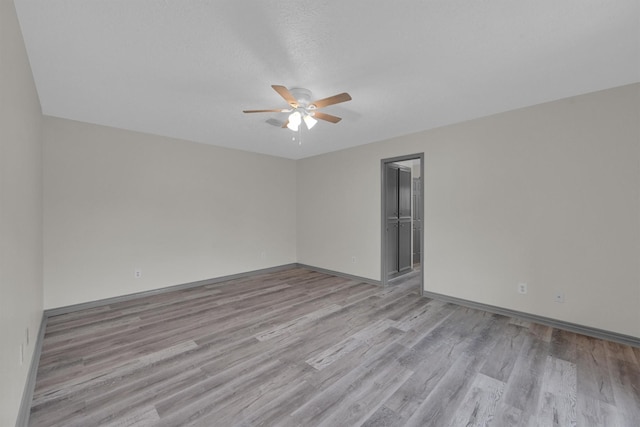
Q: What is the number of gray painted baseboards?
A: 4